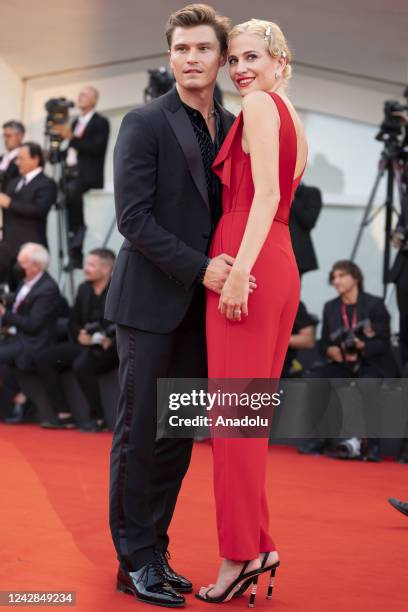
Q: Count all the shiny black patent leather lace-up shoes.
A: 2